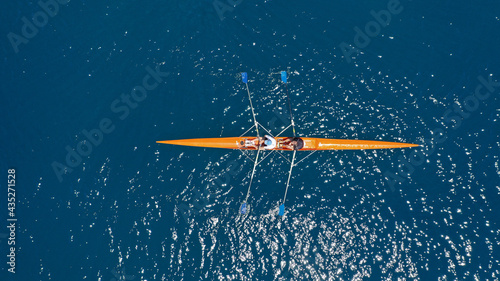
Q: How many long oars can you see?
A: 4